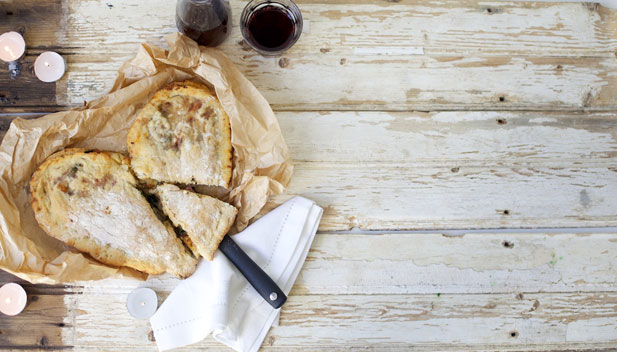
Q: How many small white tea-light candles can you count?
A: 4